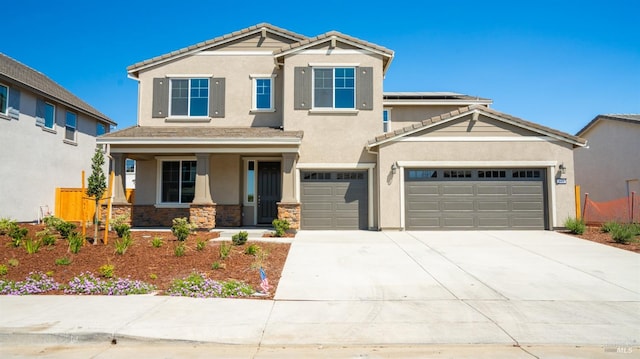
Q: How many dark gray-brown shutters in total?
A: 4